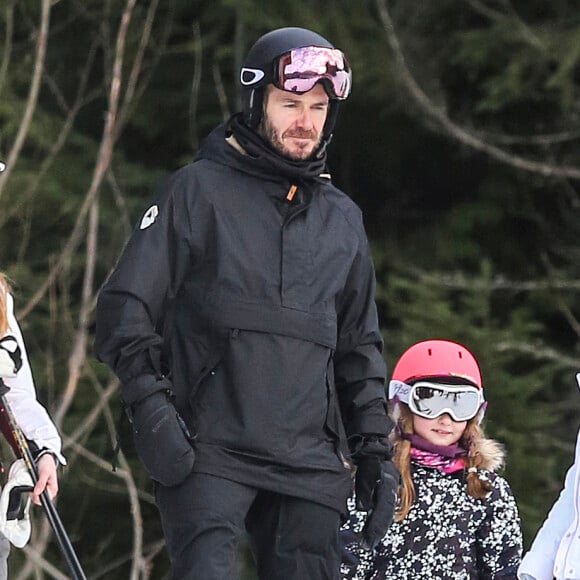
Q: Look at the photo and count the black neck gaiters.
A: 1